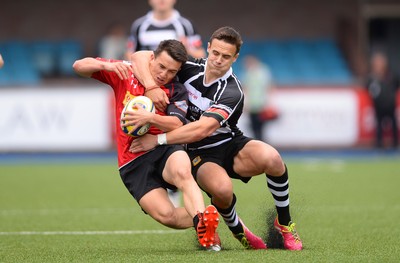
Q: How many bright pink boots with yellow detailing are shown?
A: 2